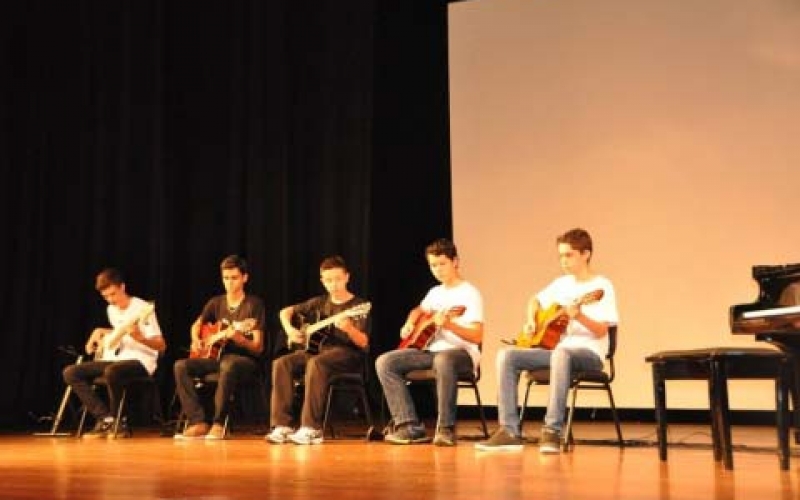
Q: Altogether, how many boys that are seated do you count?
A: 5